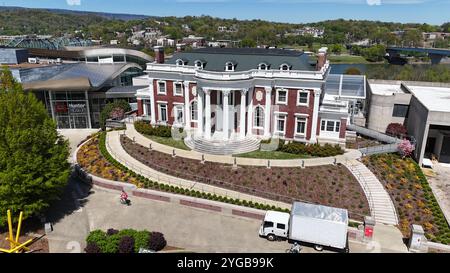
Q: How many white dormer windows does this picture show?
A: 5